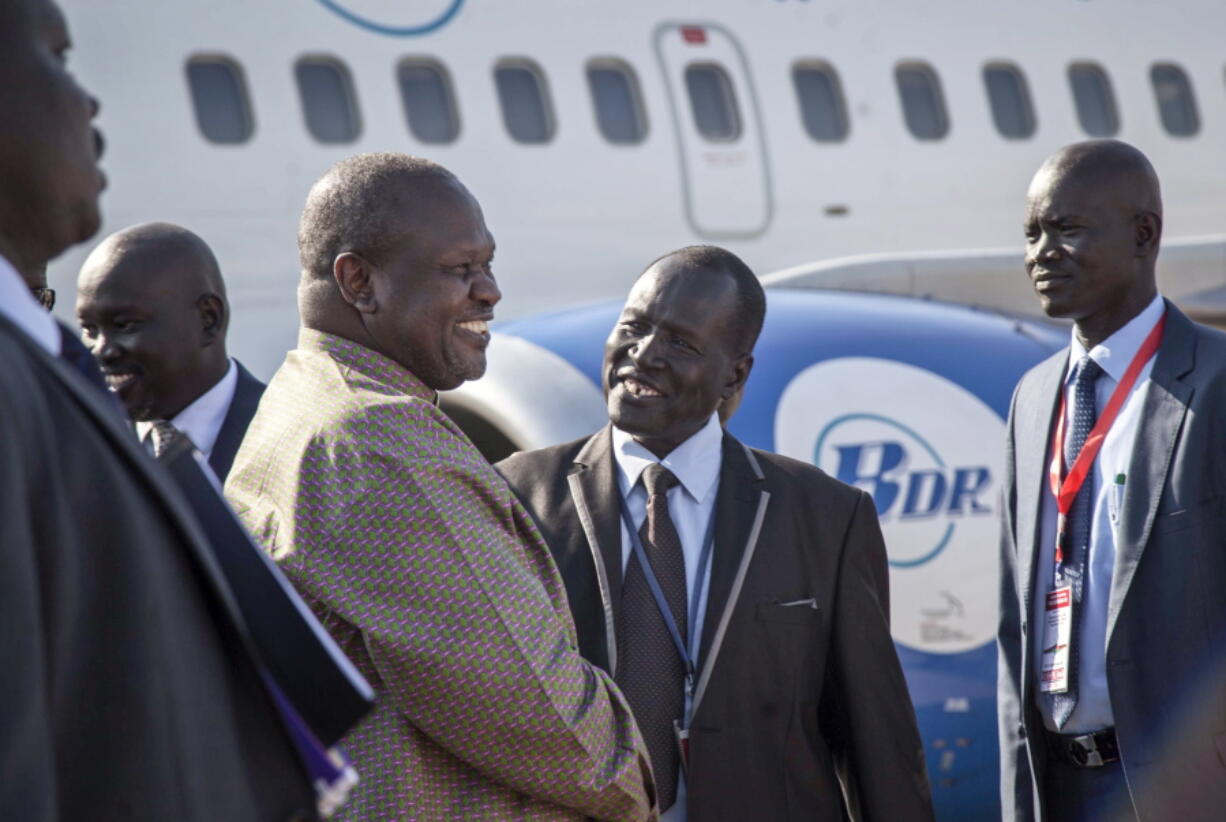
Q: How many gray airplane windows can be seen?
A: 11